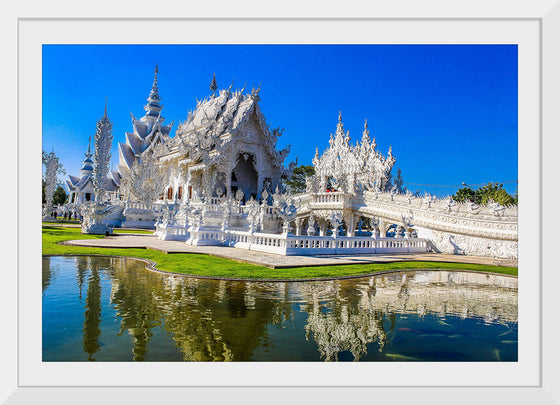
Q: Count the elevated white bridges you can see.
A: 1